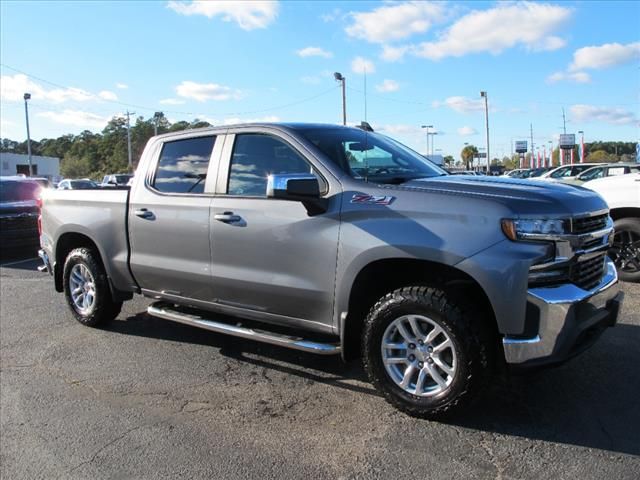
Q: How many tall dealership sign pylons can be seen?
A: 2